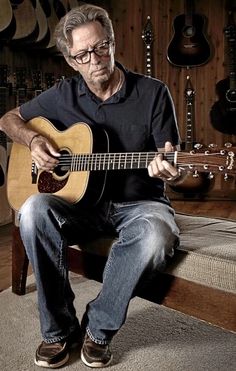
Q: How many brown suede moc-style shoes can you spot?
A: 2